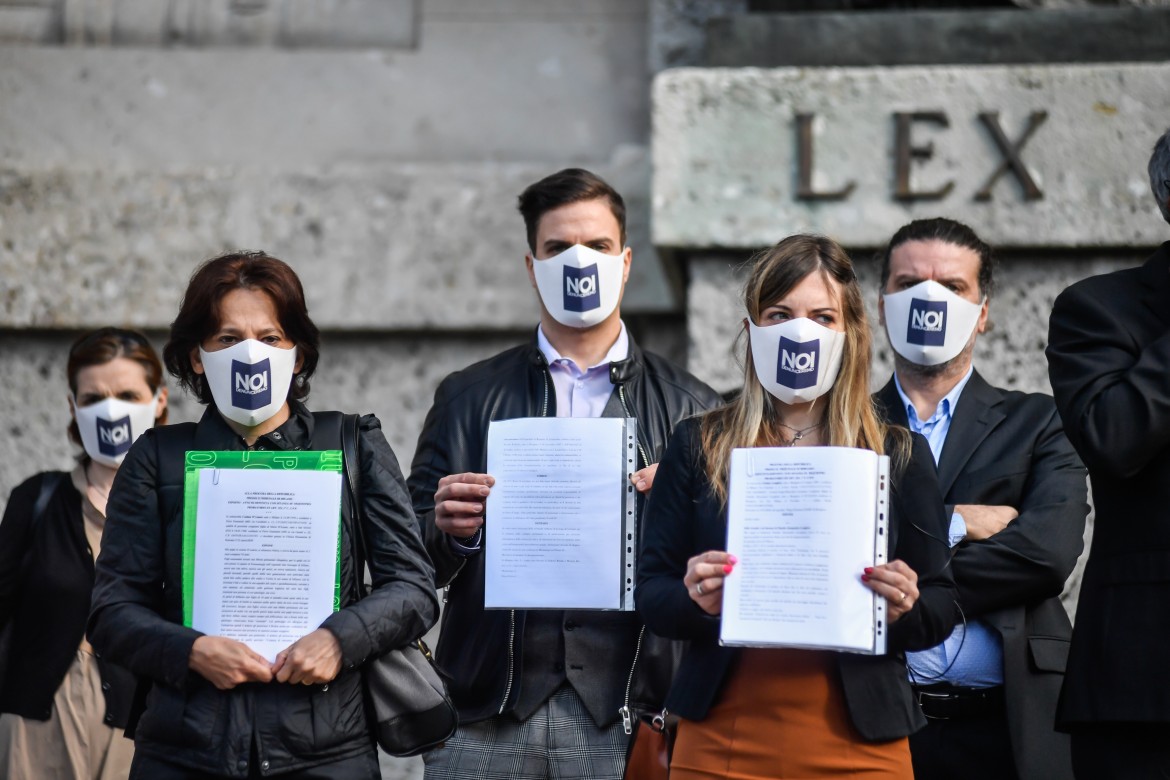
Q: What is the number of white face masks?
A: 5